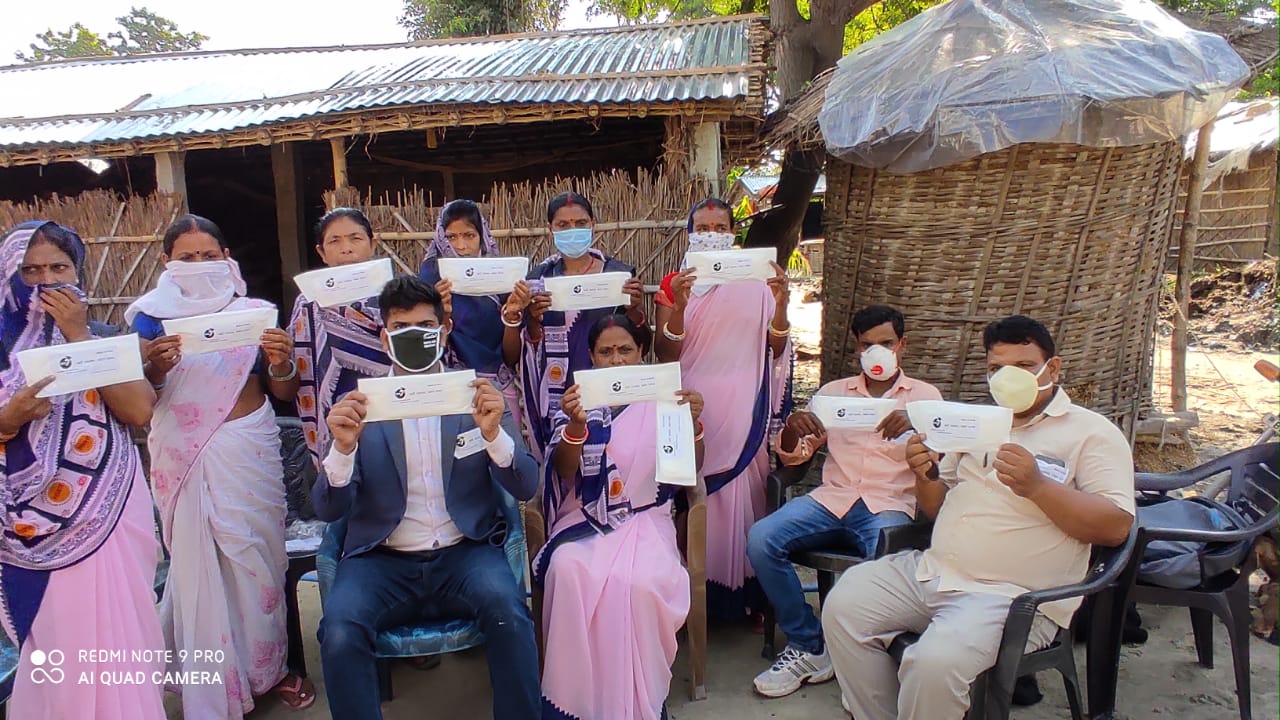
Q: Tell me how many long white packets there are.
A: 11